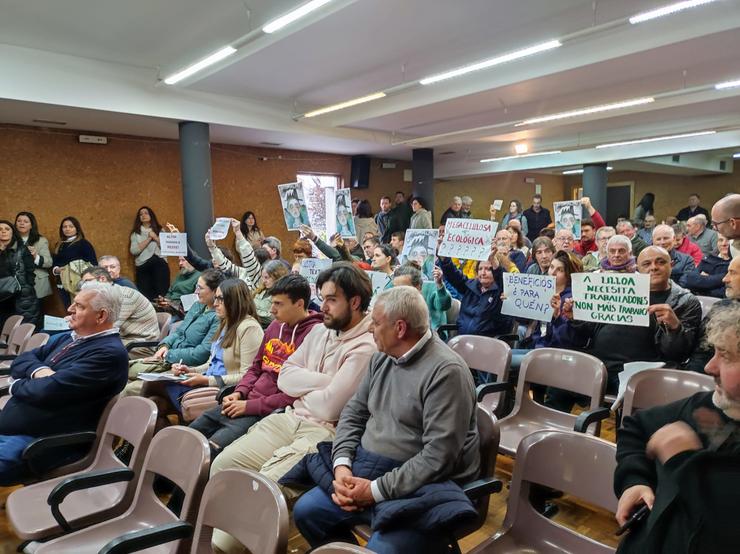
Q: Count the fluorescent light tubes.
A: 11